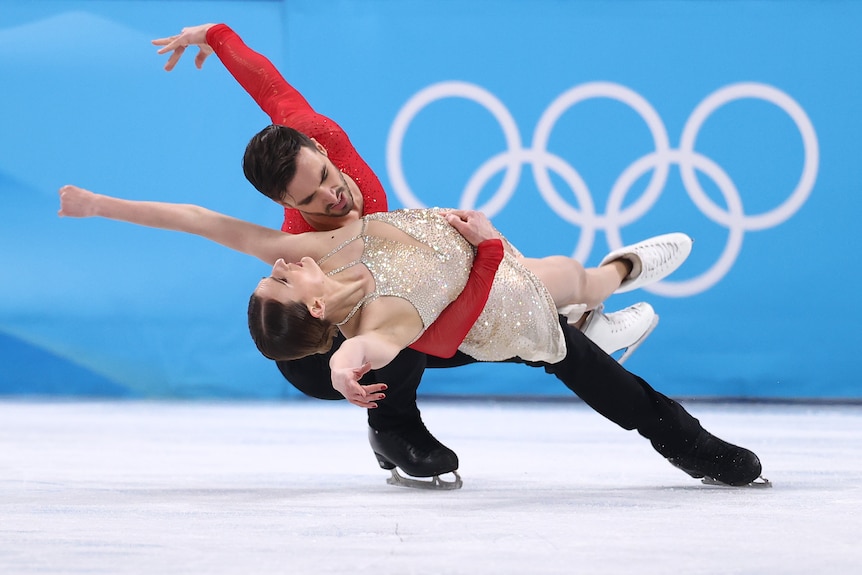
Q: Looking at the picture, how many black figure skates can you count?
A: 2